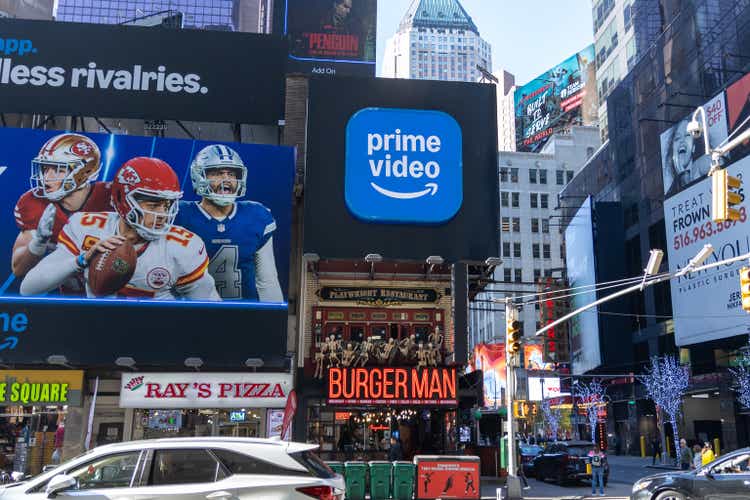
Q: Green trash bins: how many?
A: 4